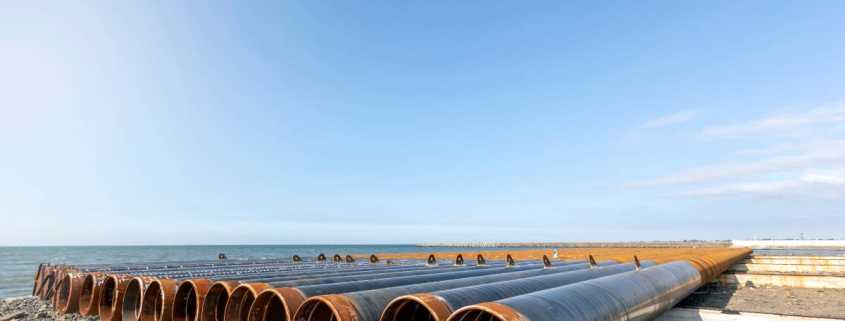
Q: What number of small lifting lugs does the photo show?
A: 13